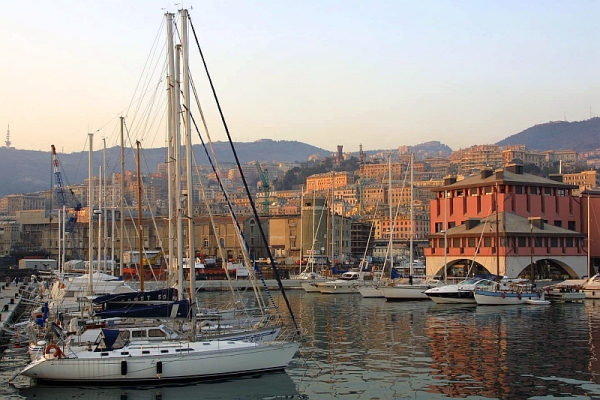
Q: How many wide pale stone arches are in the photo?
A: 2